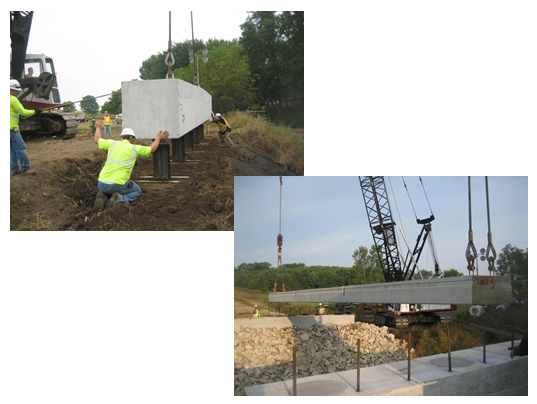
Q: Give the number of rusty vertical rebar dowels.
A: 6